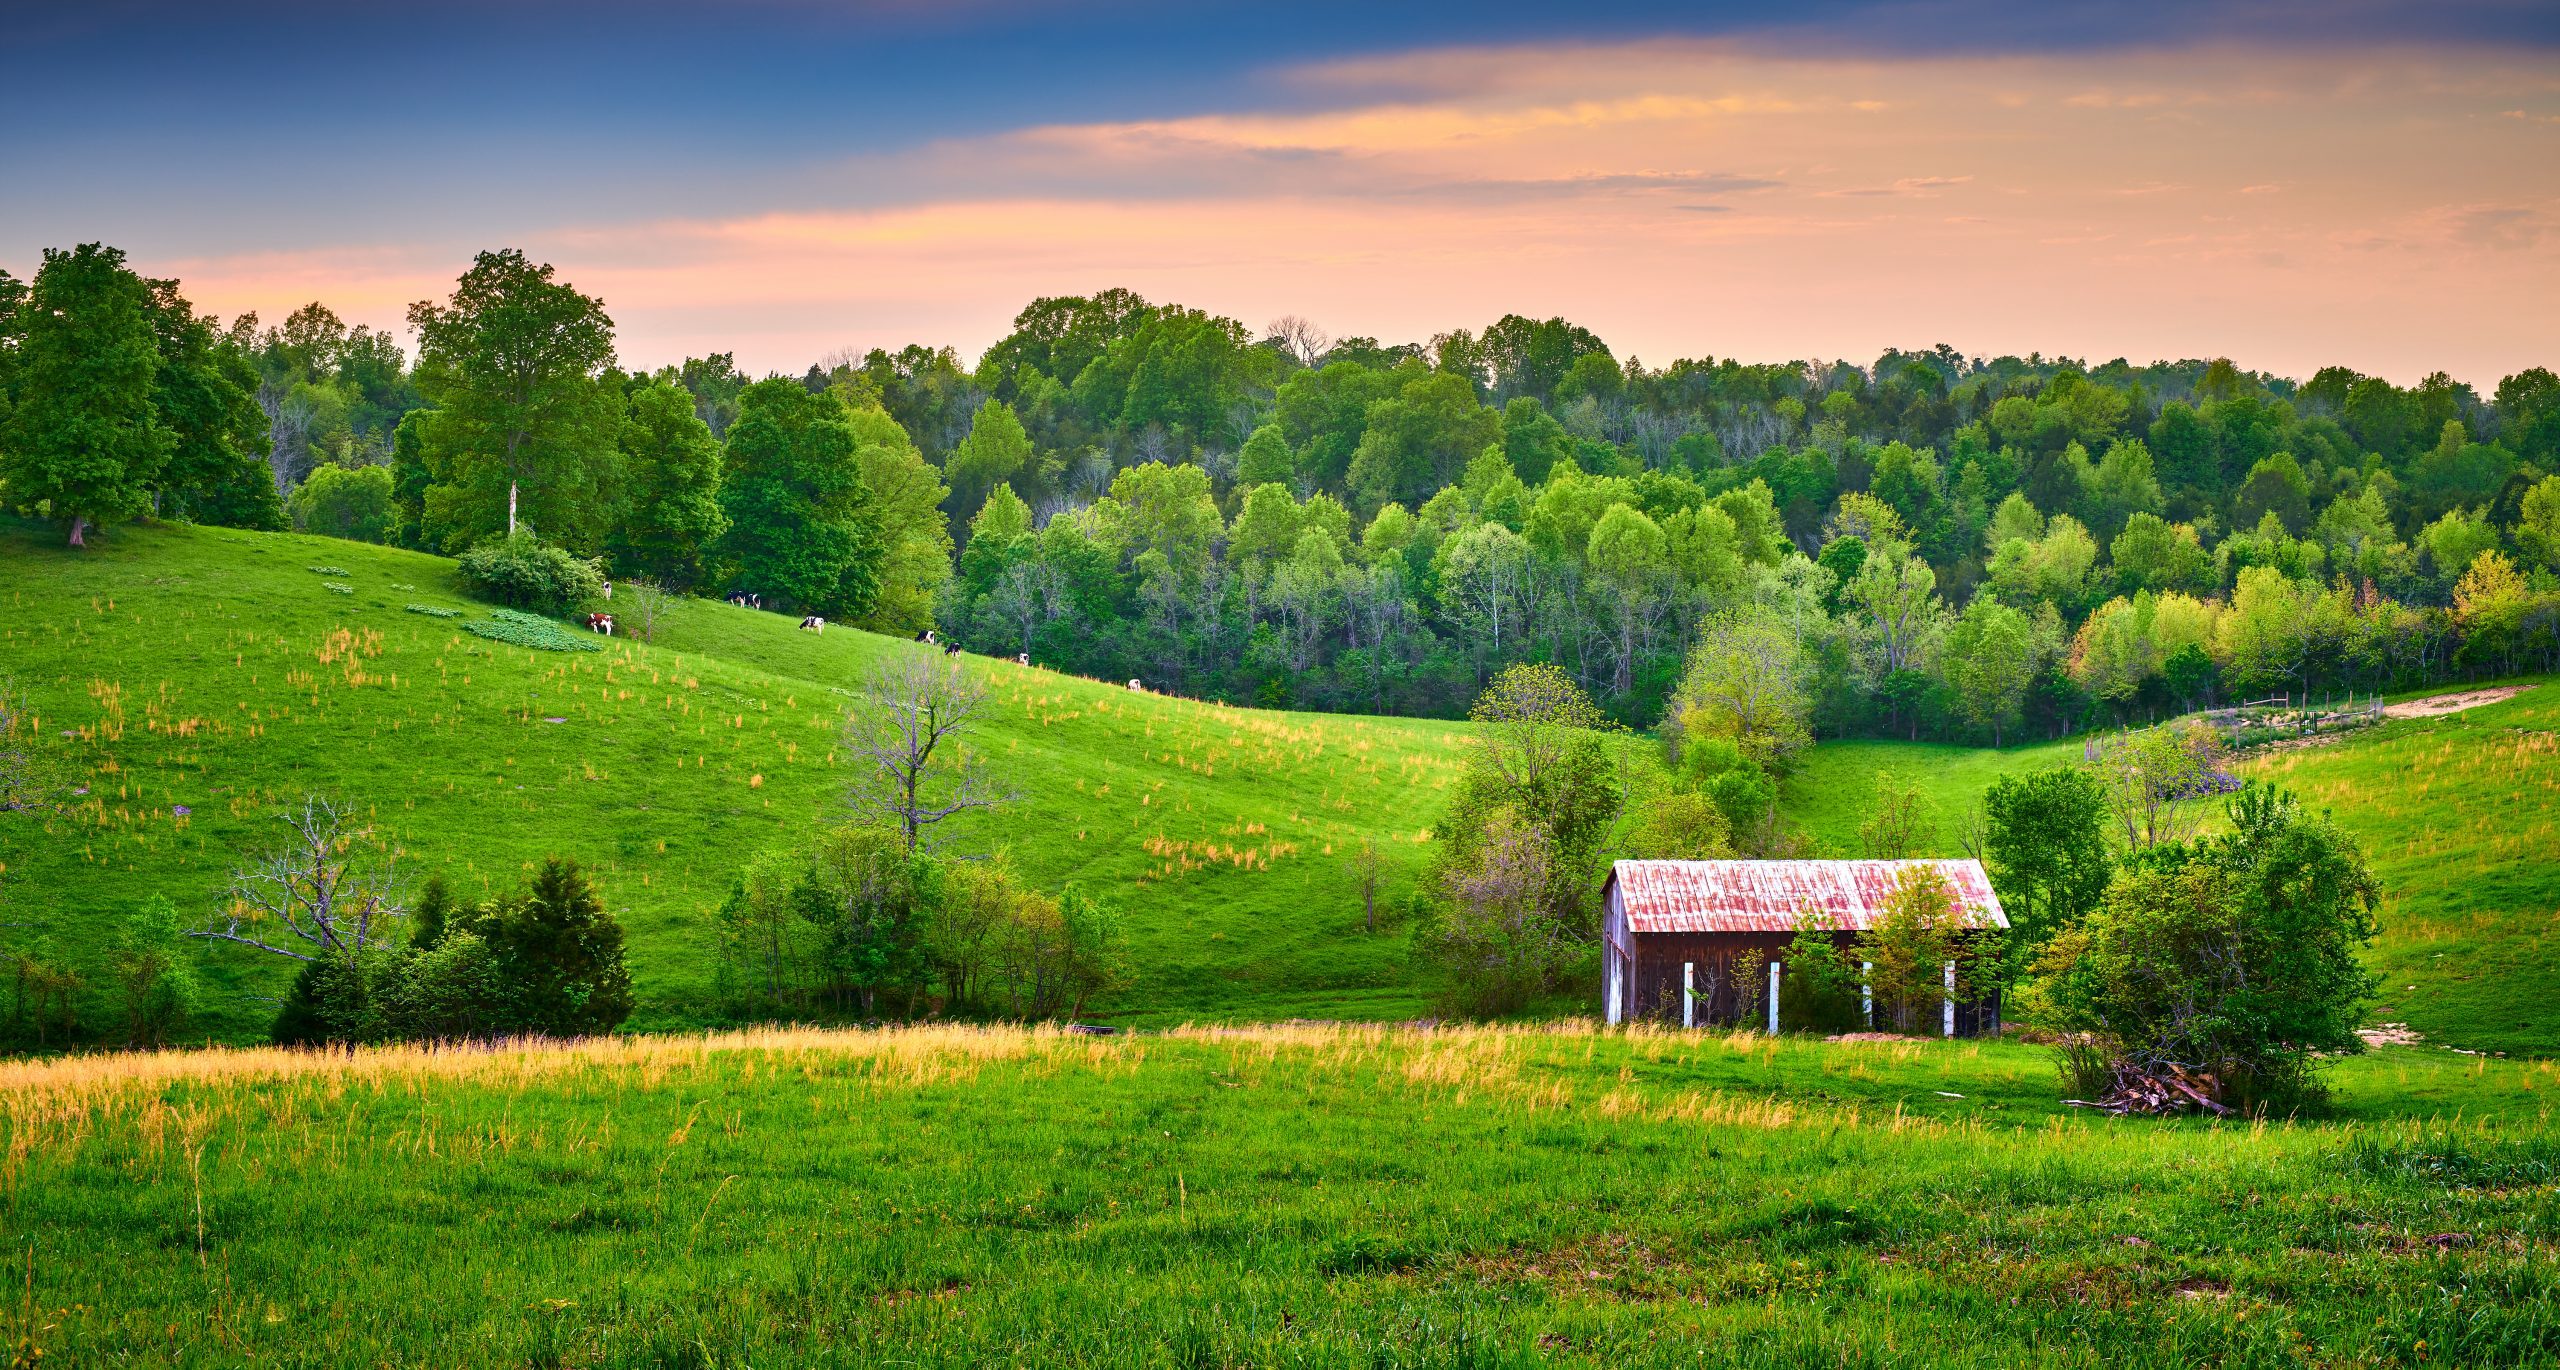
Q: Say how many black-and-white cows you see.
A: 8